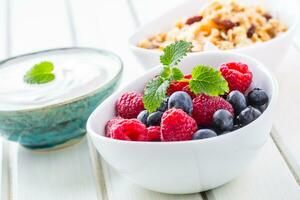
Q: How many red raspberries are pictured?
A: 8